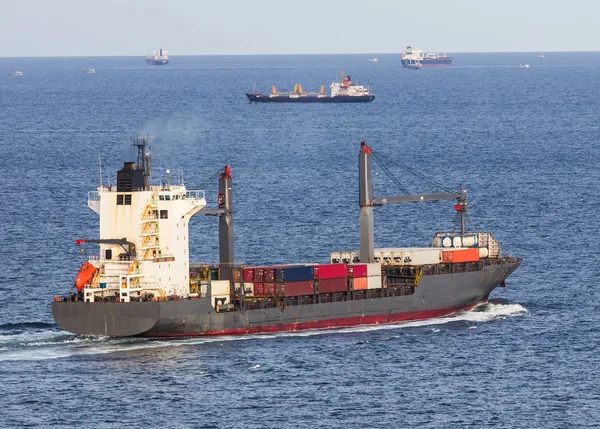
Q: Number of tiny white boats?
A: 5